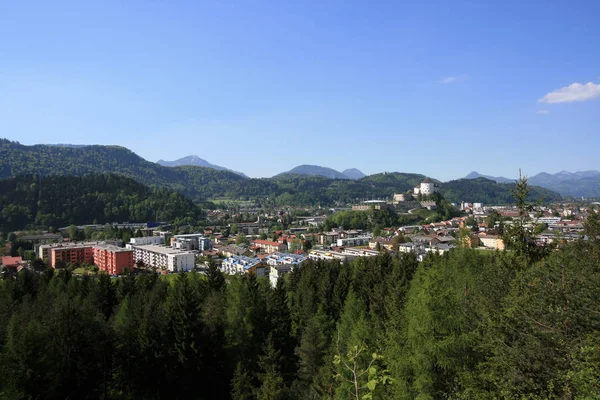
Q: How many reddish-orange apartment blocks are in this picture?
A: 2